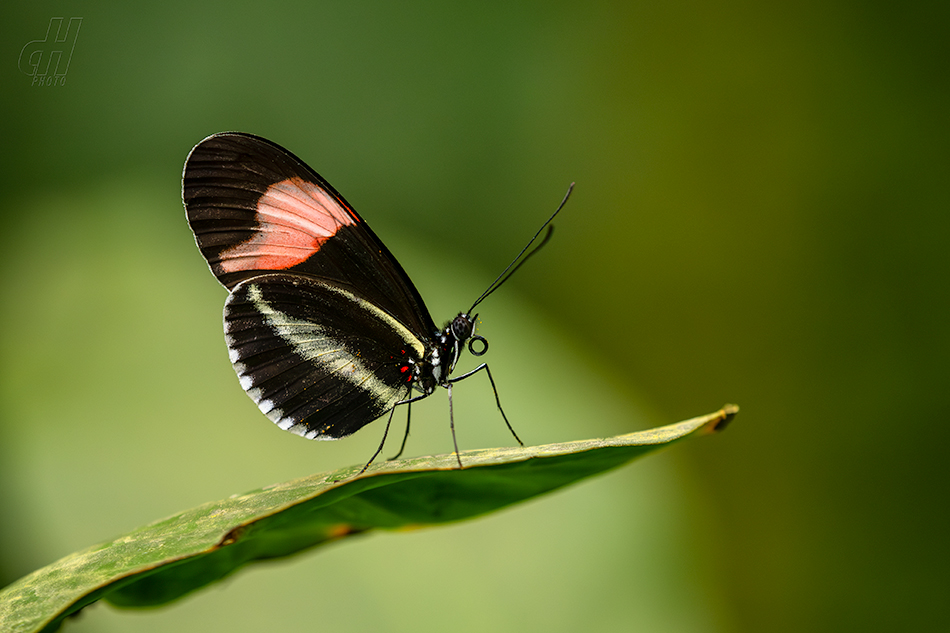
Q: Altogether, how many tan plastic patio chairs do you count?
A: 0